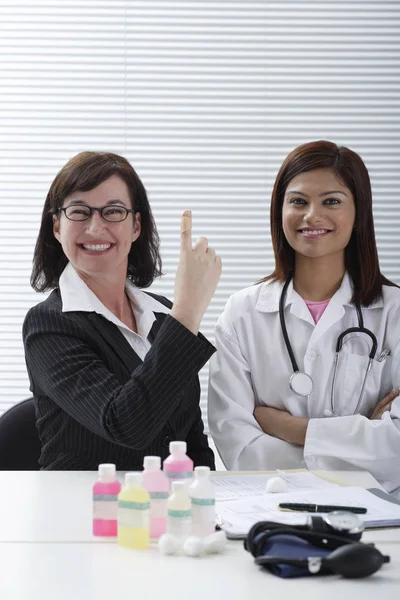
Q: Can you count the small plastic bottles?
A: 6